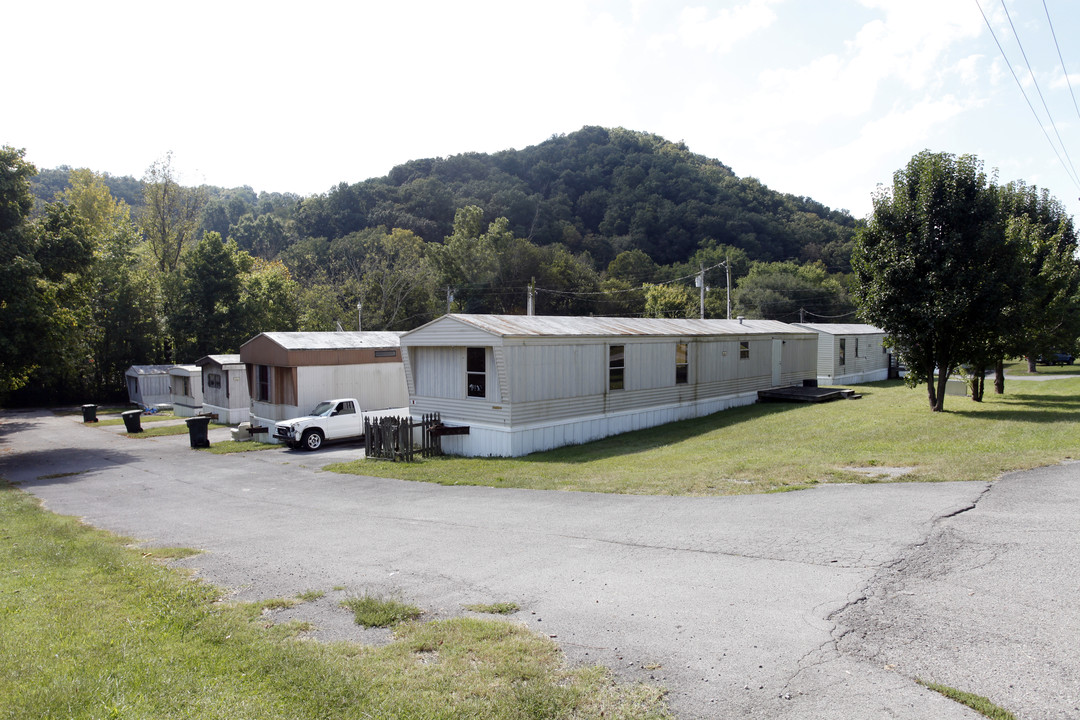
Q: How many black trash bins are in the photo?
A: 3